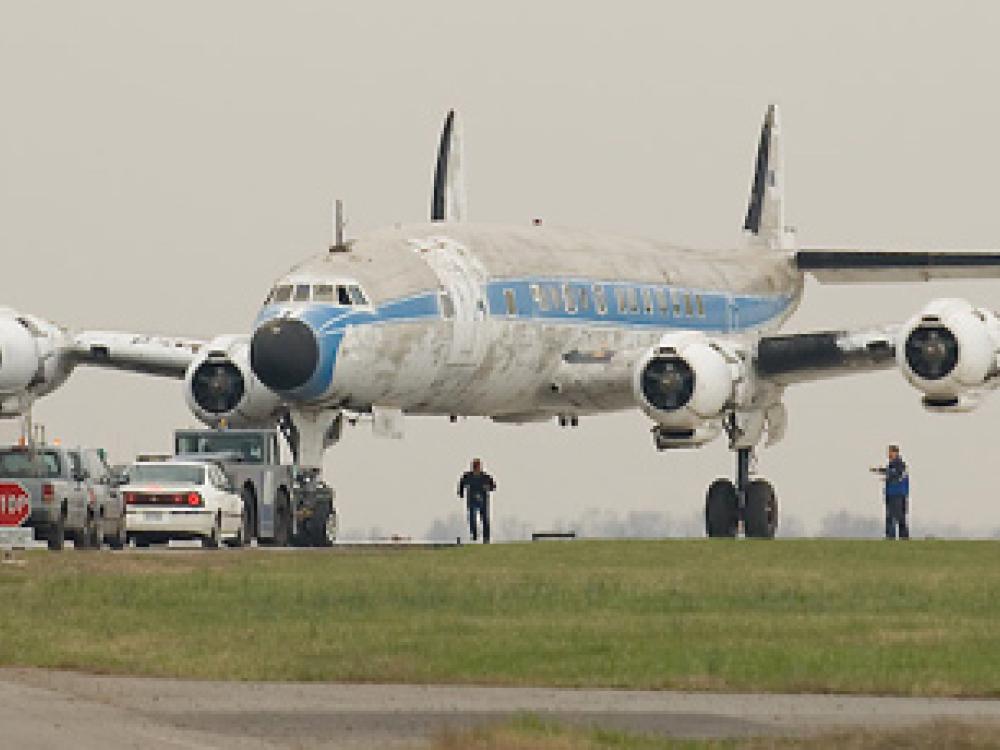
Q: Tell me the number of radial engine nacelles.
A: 4